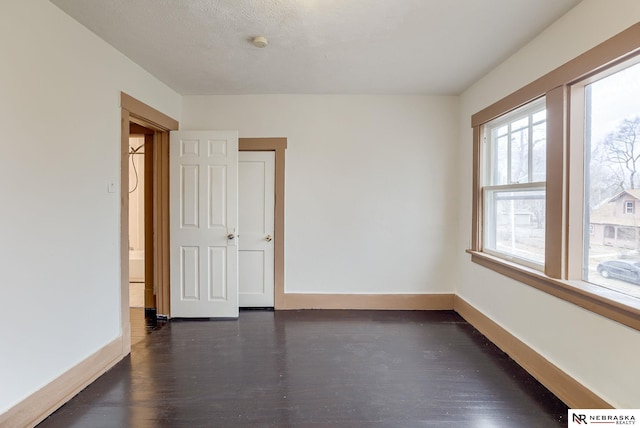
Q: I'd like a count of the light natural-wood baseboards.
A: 3